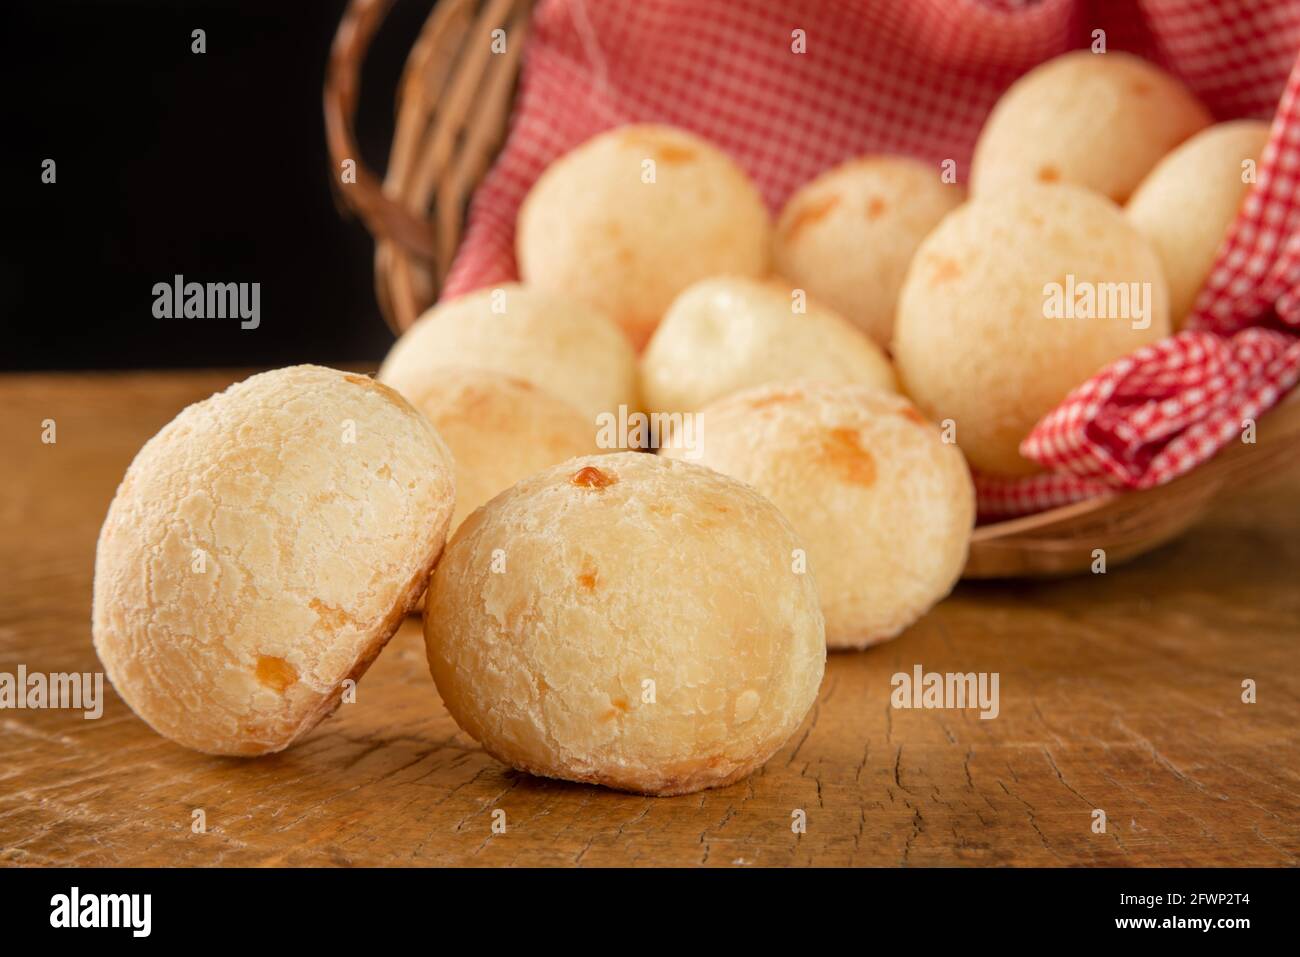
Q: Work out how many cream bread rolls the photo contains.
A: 11